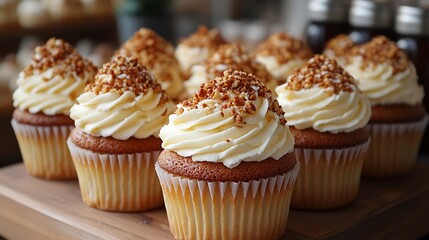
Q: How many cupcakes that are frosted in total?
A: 10